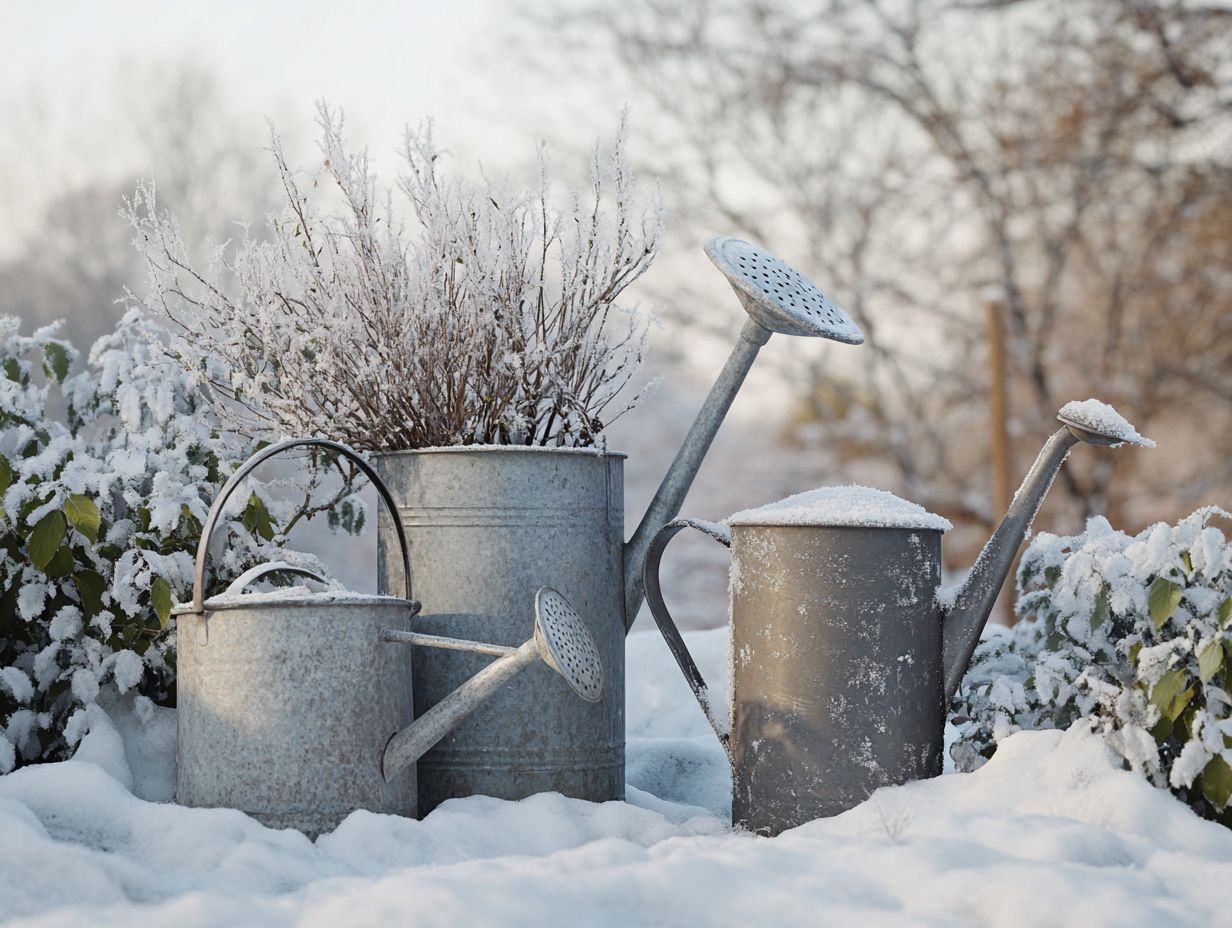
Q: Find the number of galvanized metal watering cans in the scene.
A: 3